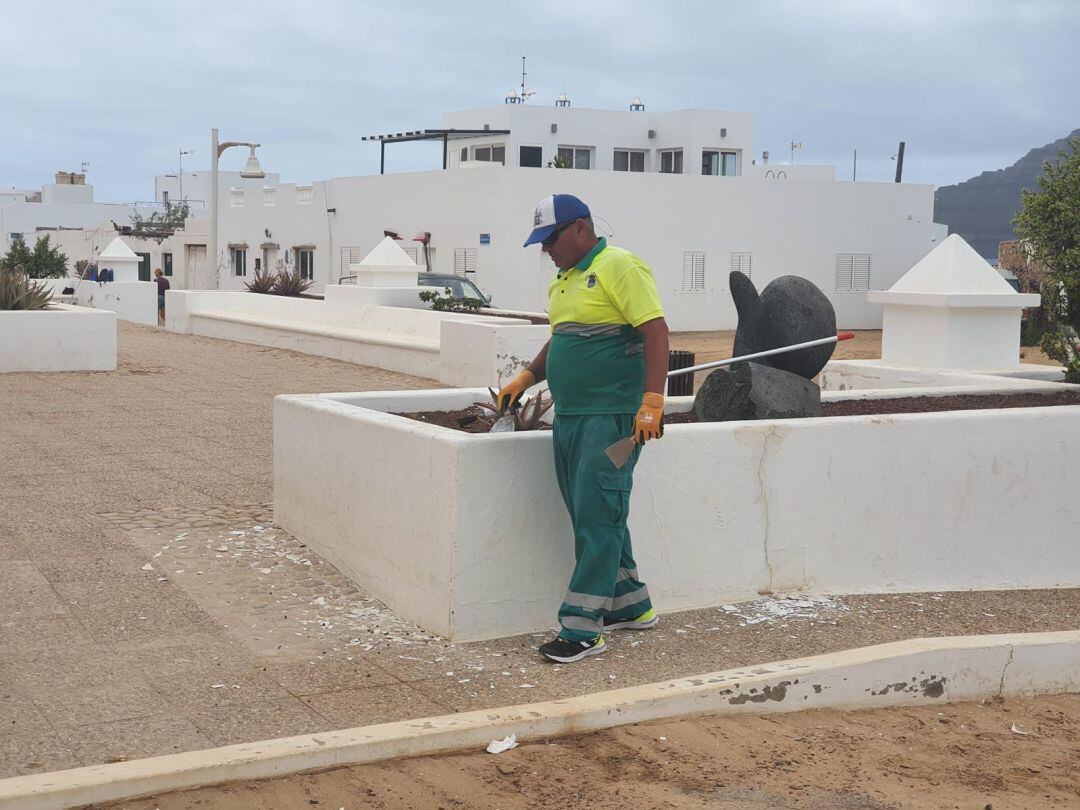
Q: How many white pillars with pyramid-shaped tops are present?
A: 3